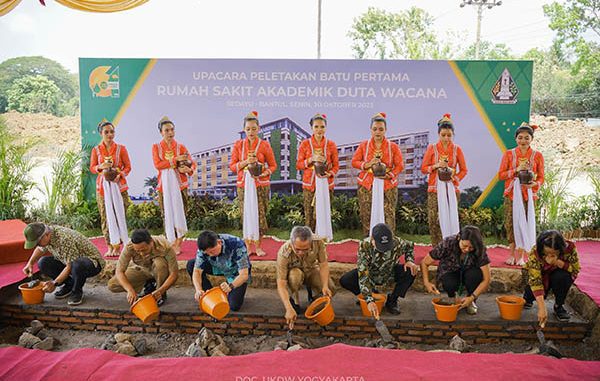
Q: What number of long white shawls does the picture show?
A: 7